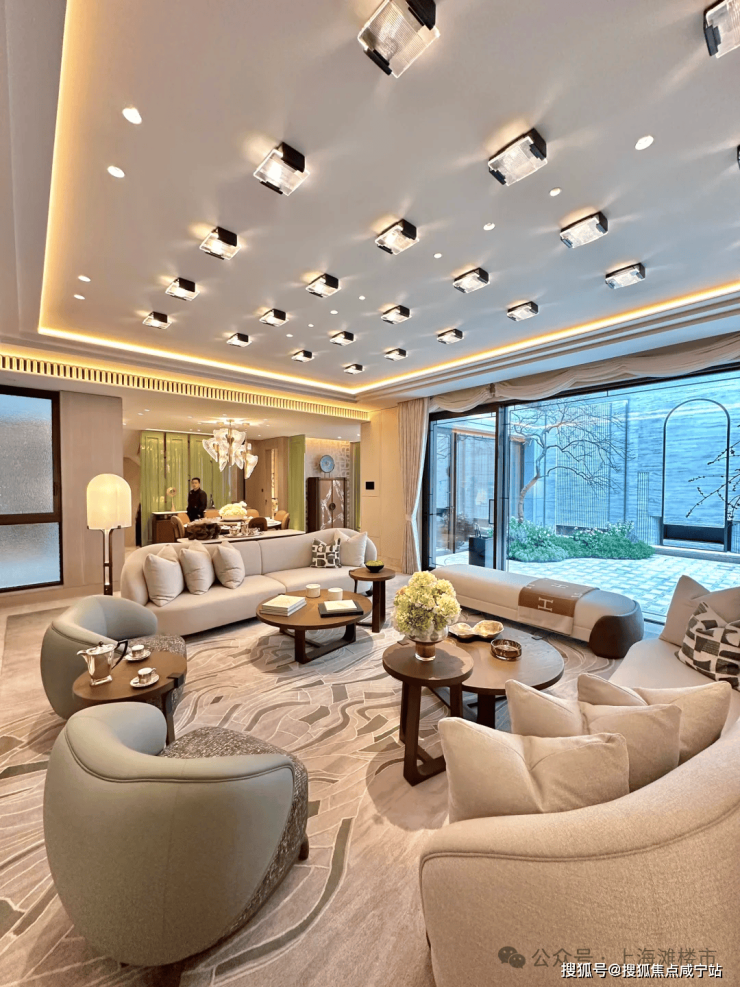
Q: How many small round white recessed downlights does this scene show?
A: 12